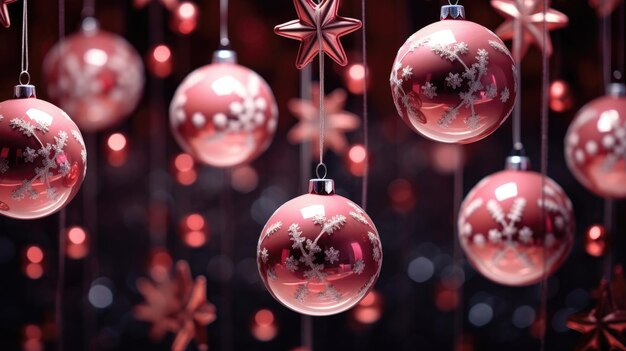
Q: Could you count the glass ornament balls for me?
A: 7